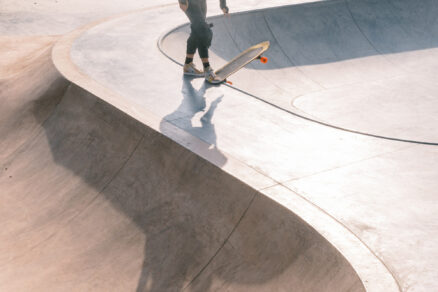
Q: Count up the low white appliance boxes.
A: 0